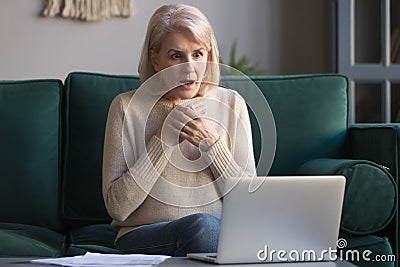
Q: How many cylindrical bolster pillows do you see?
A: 1